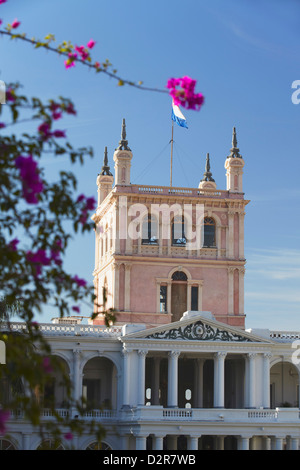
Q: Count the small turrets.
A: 4